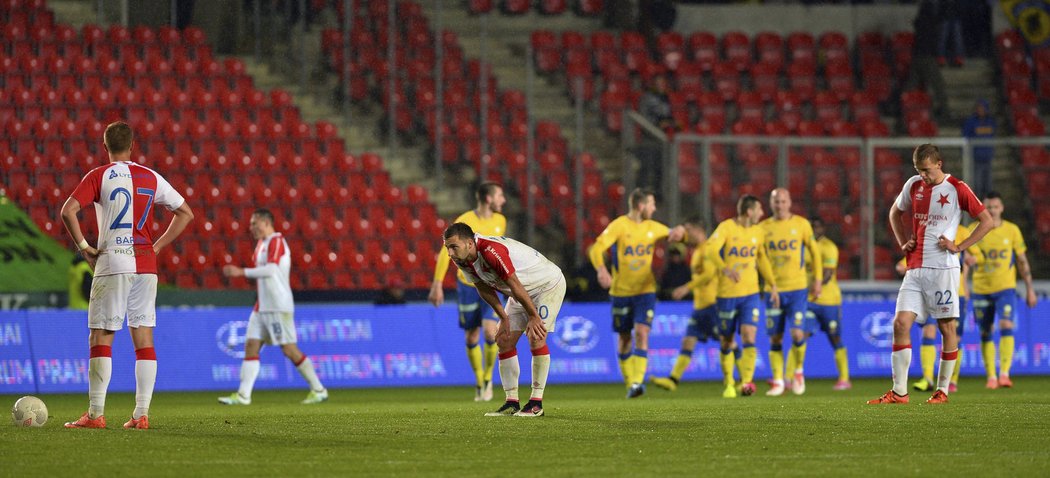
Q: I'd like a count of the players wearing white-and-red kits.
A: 4